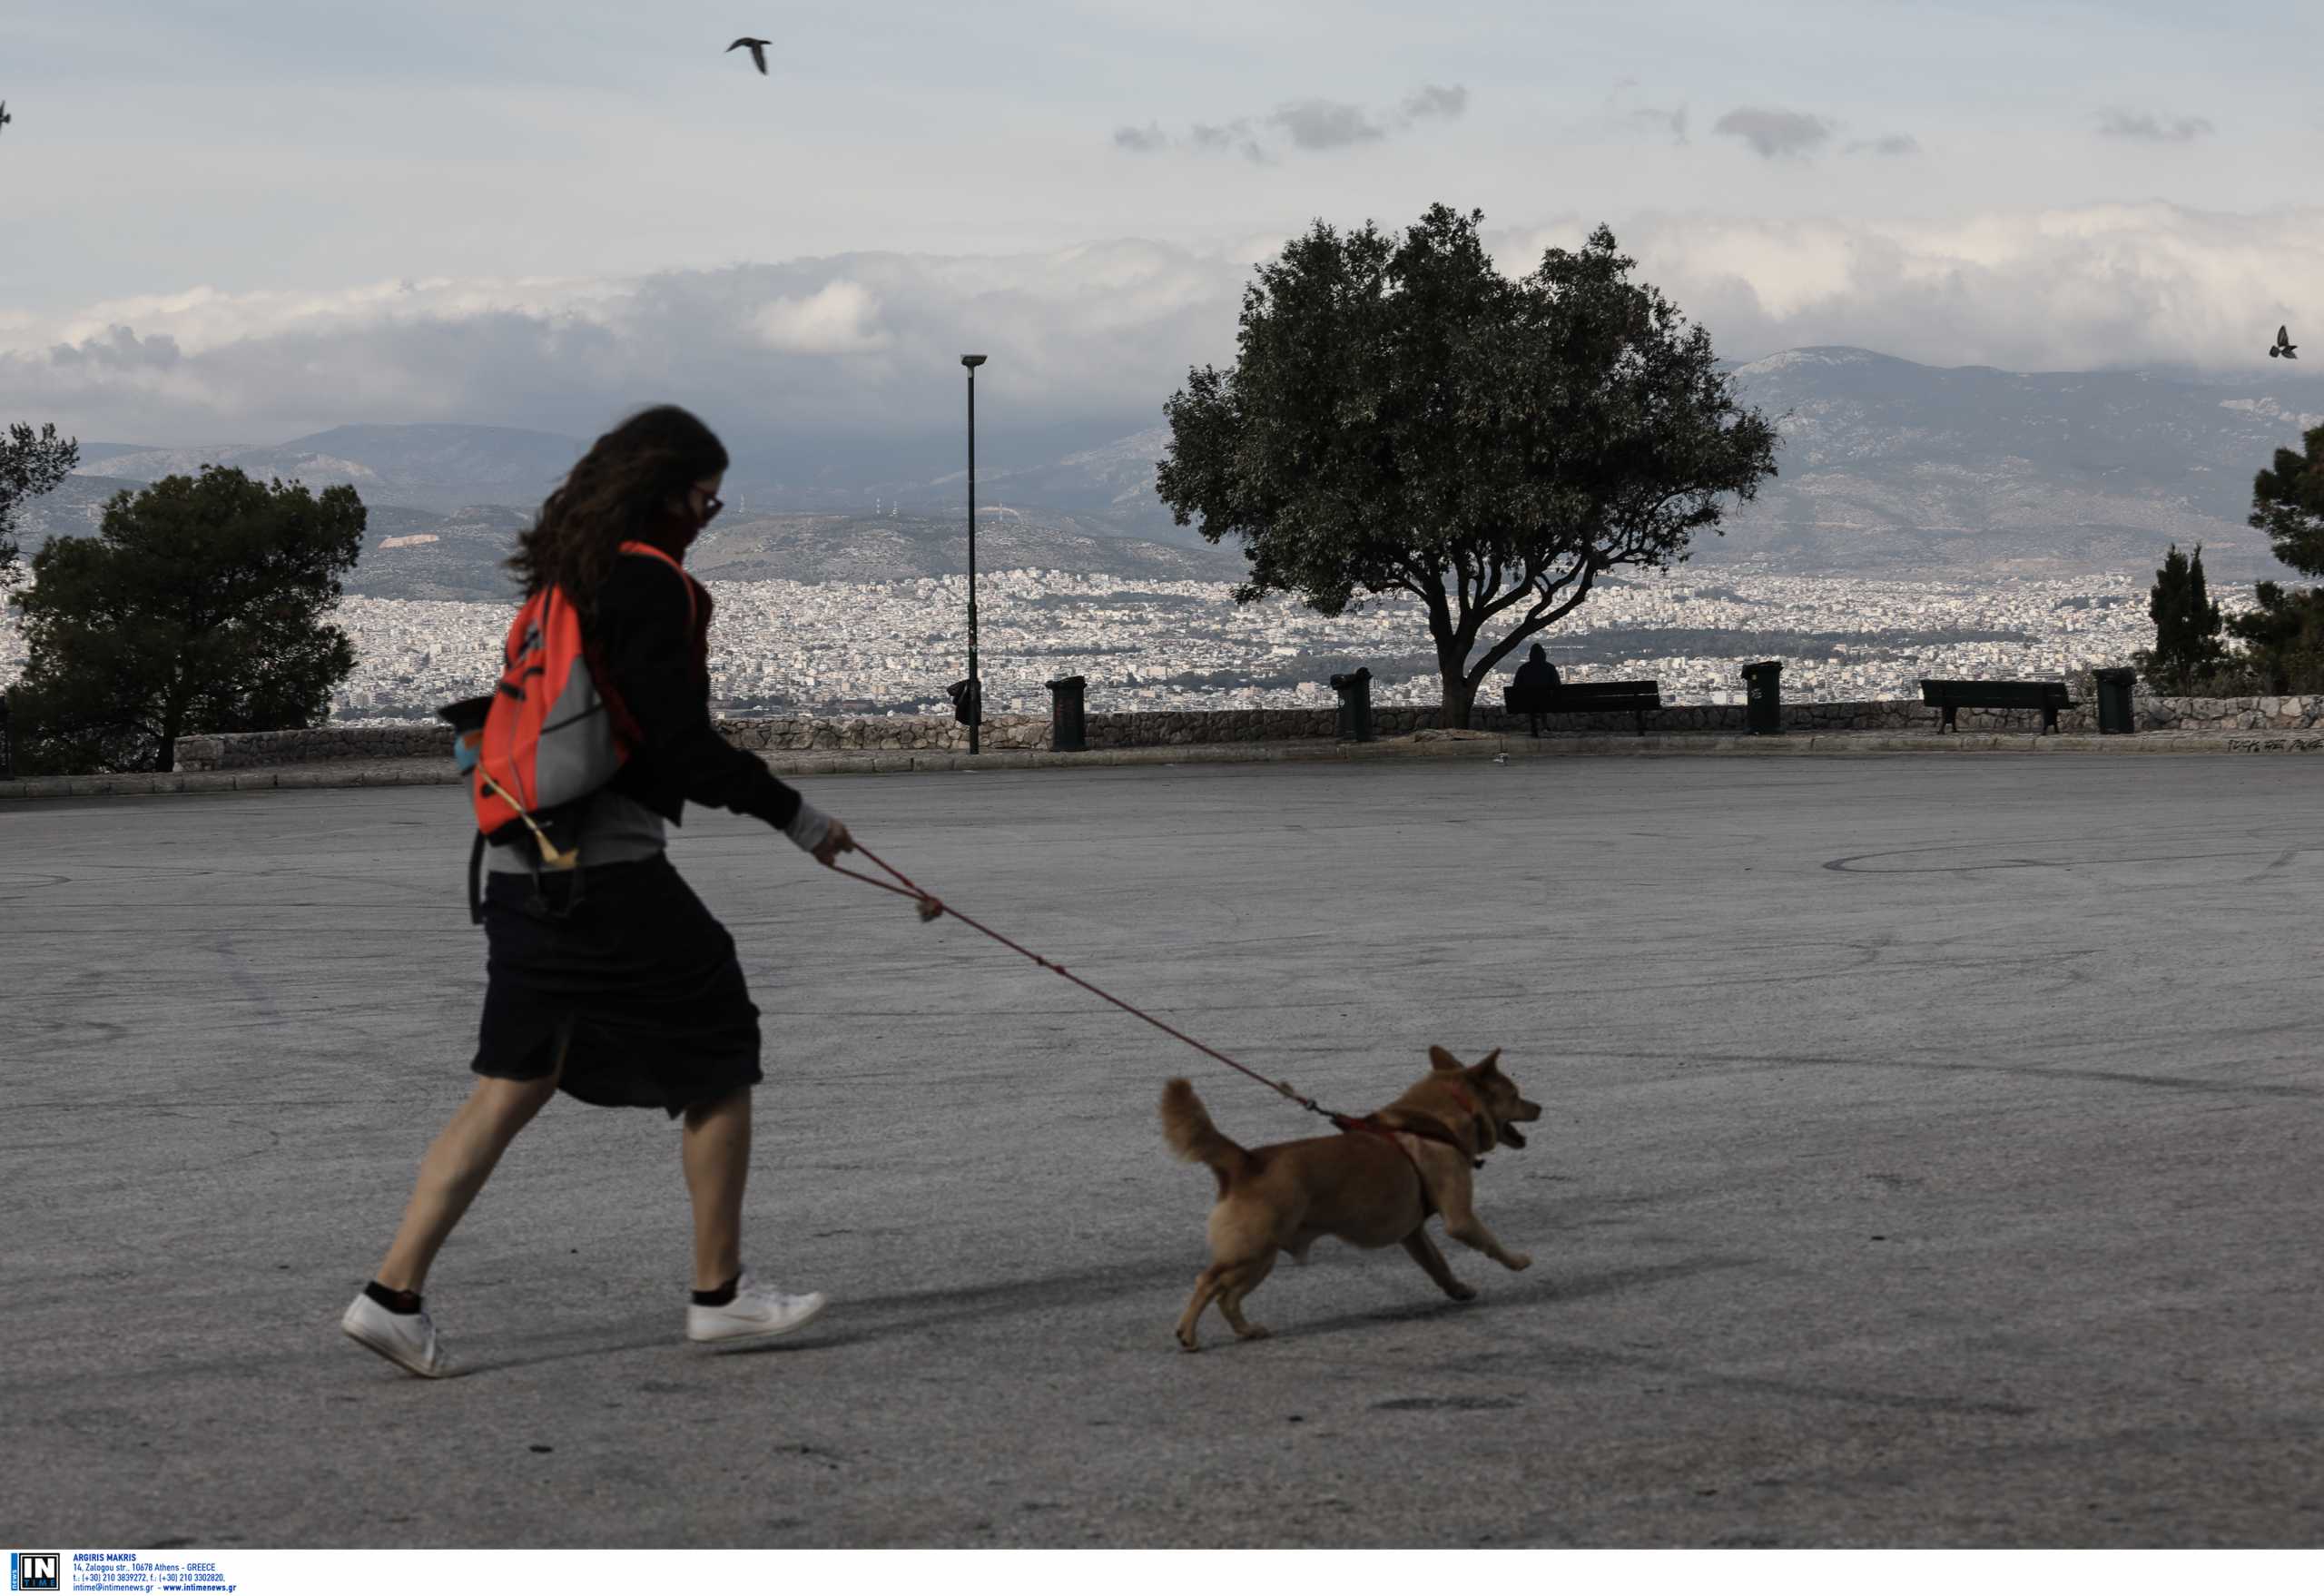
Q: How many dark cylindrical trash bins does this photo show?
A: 4